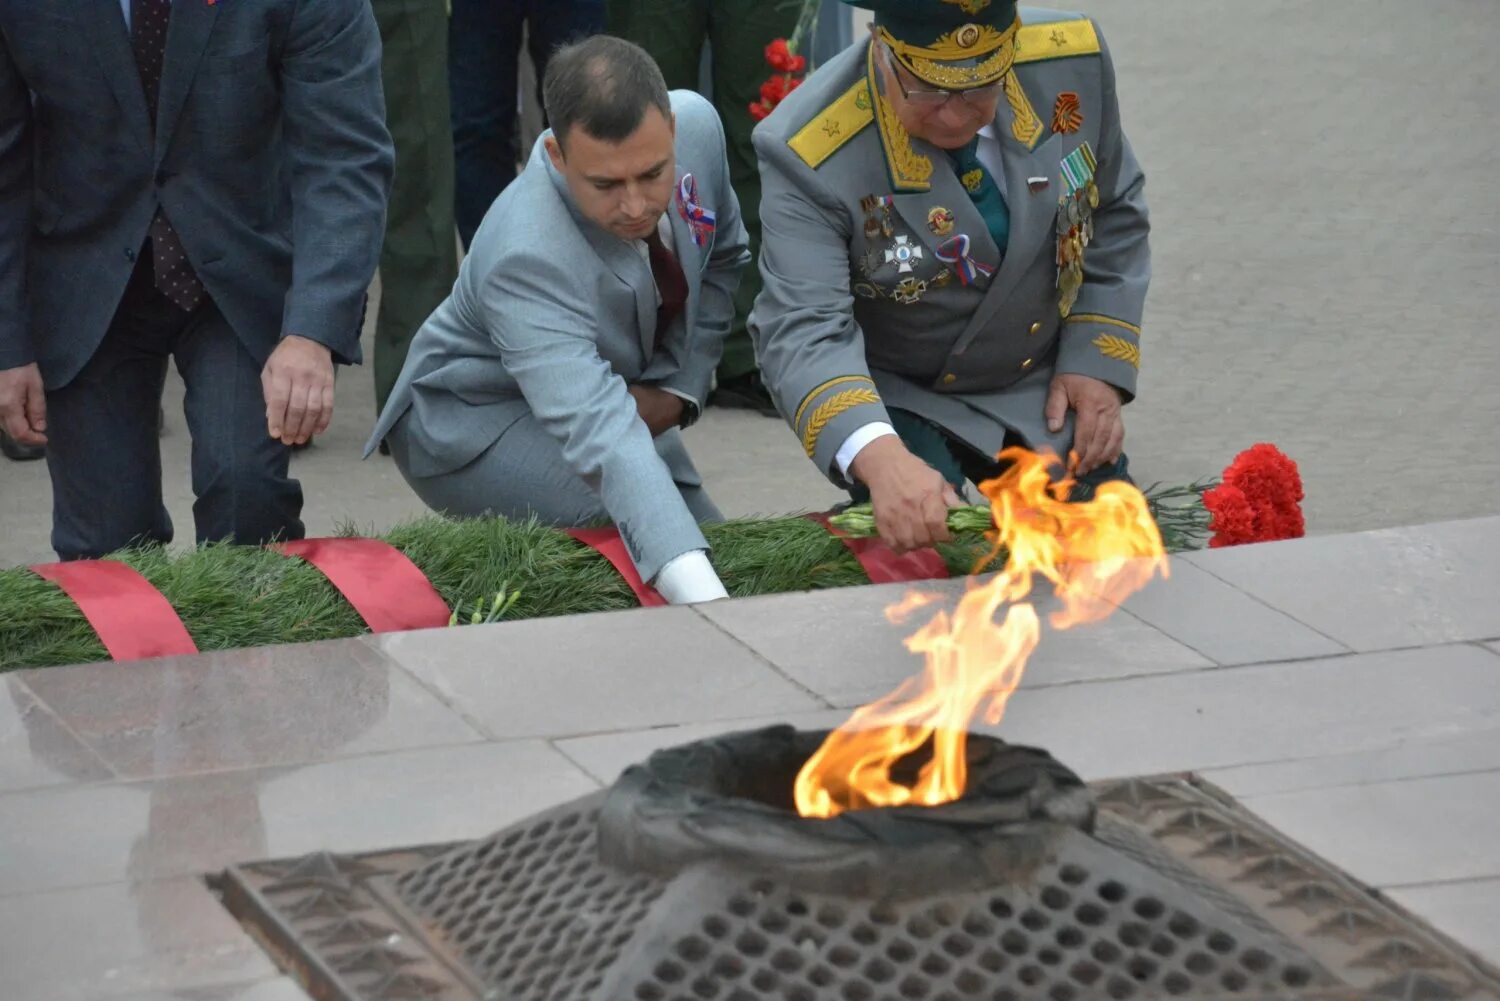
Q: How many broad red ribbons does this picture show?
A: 4